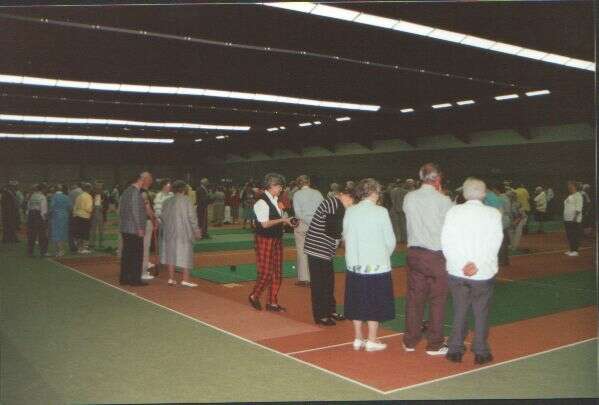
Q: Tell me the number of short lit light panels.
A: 12